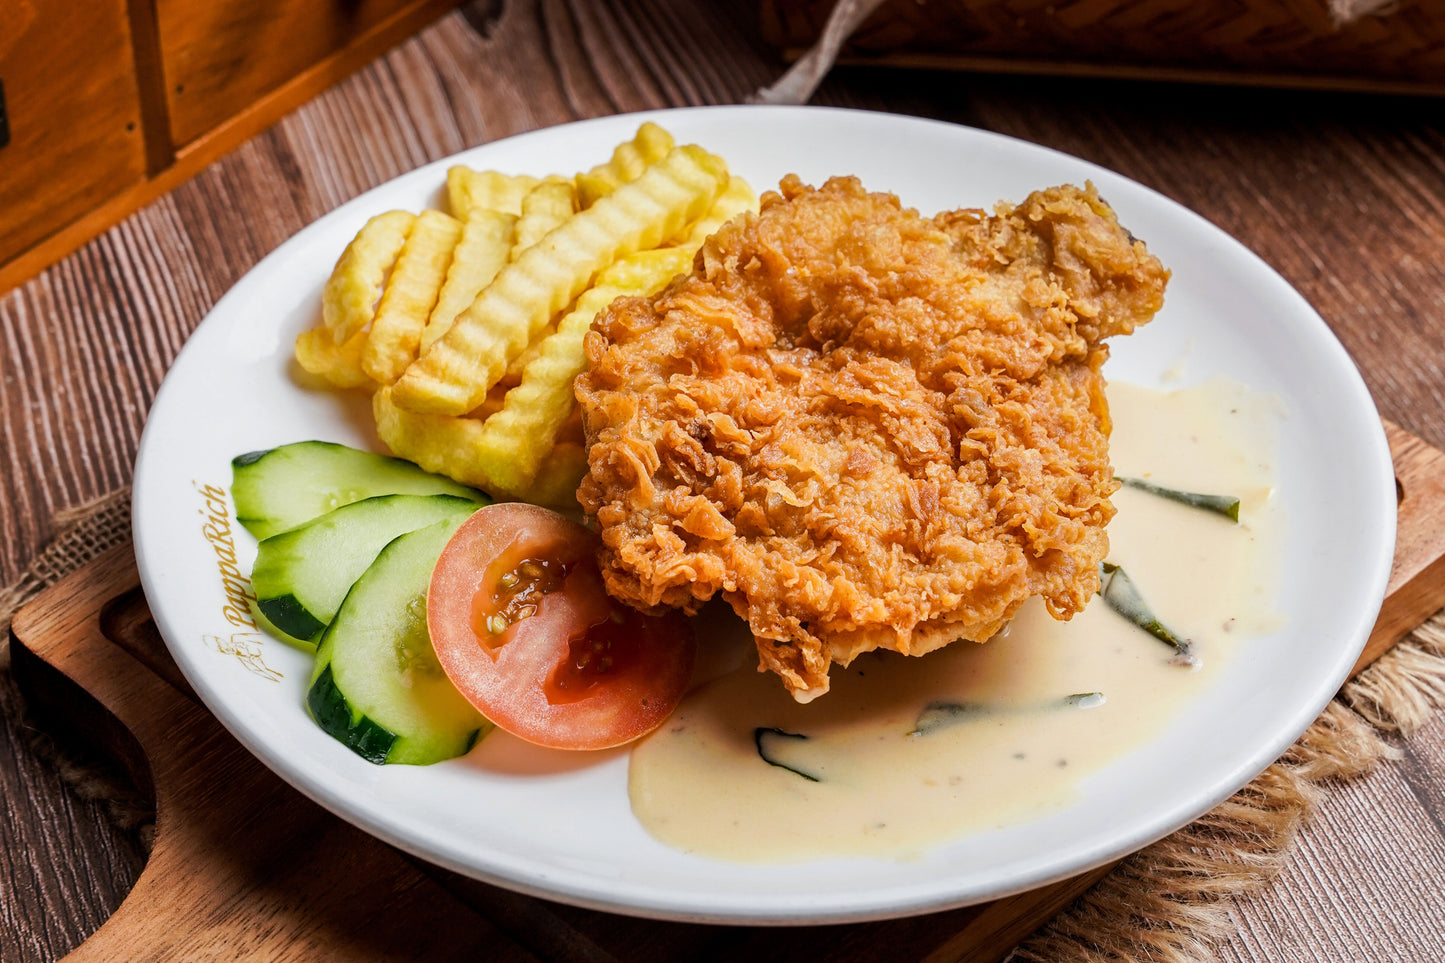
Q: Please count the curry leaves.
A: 4